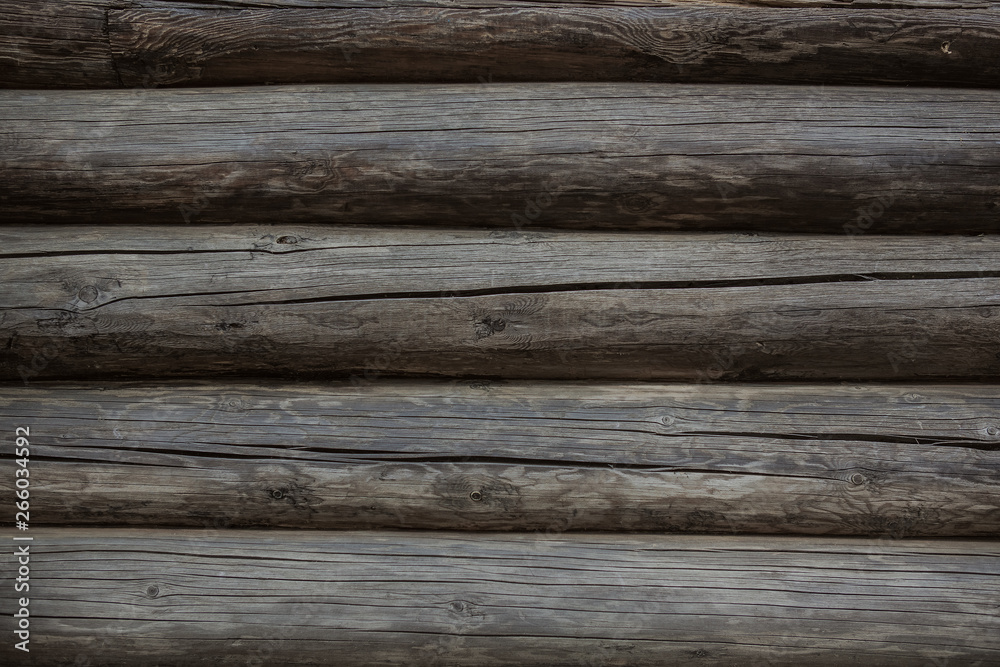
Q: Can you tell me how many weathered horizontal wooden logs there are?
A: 5